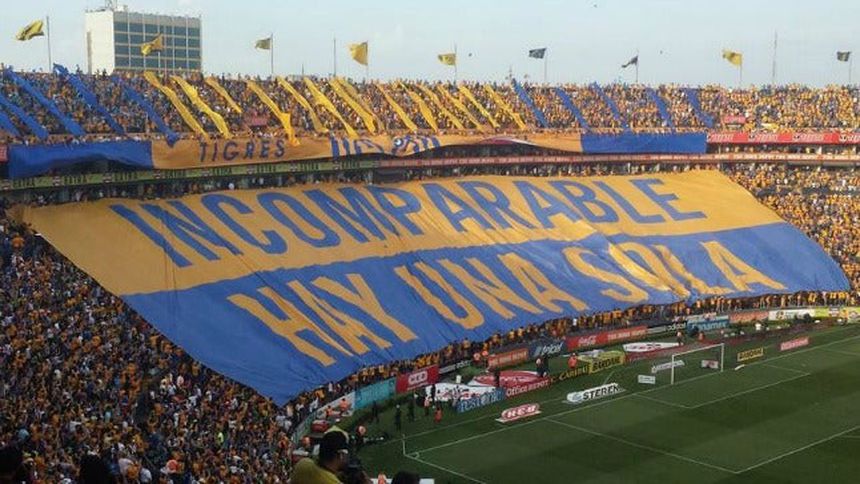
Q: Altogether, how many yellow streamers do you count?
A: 14